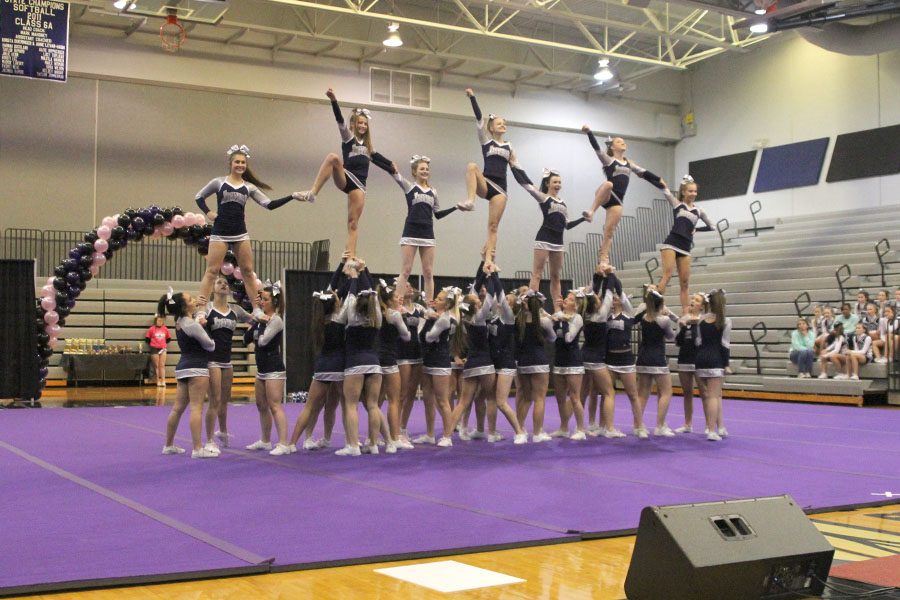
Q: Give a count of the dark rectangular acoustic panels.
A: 3